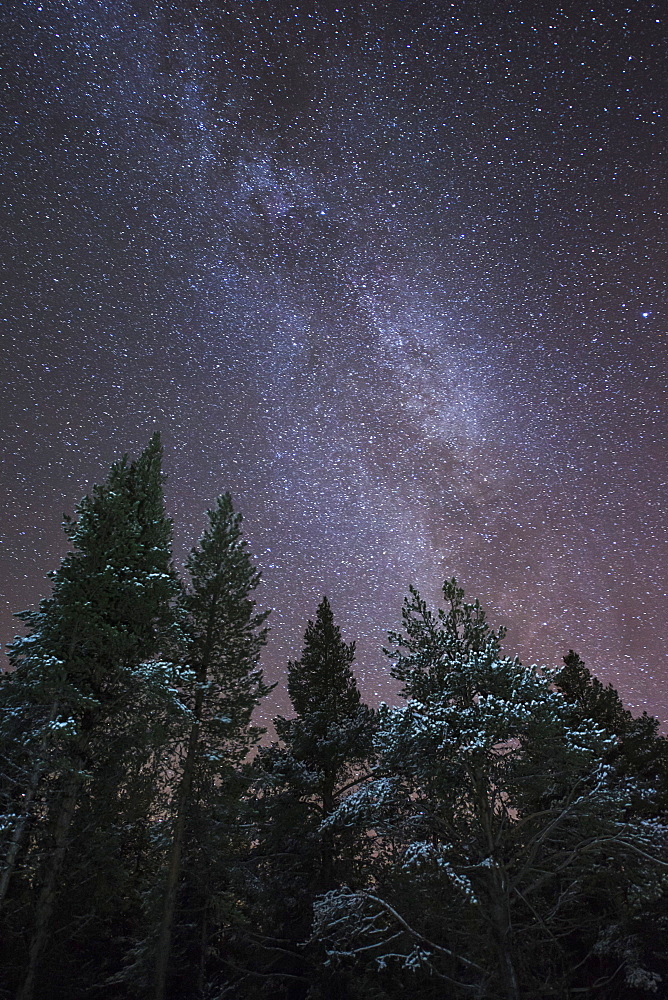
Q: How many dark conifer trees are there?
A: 5